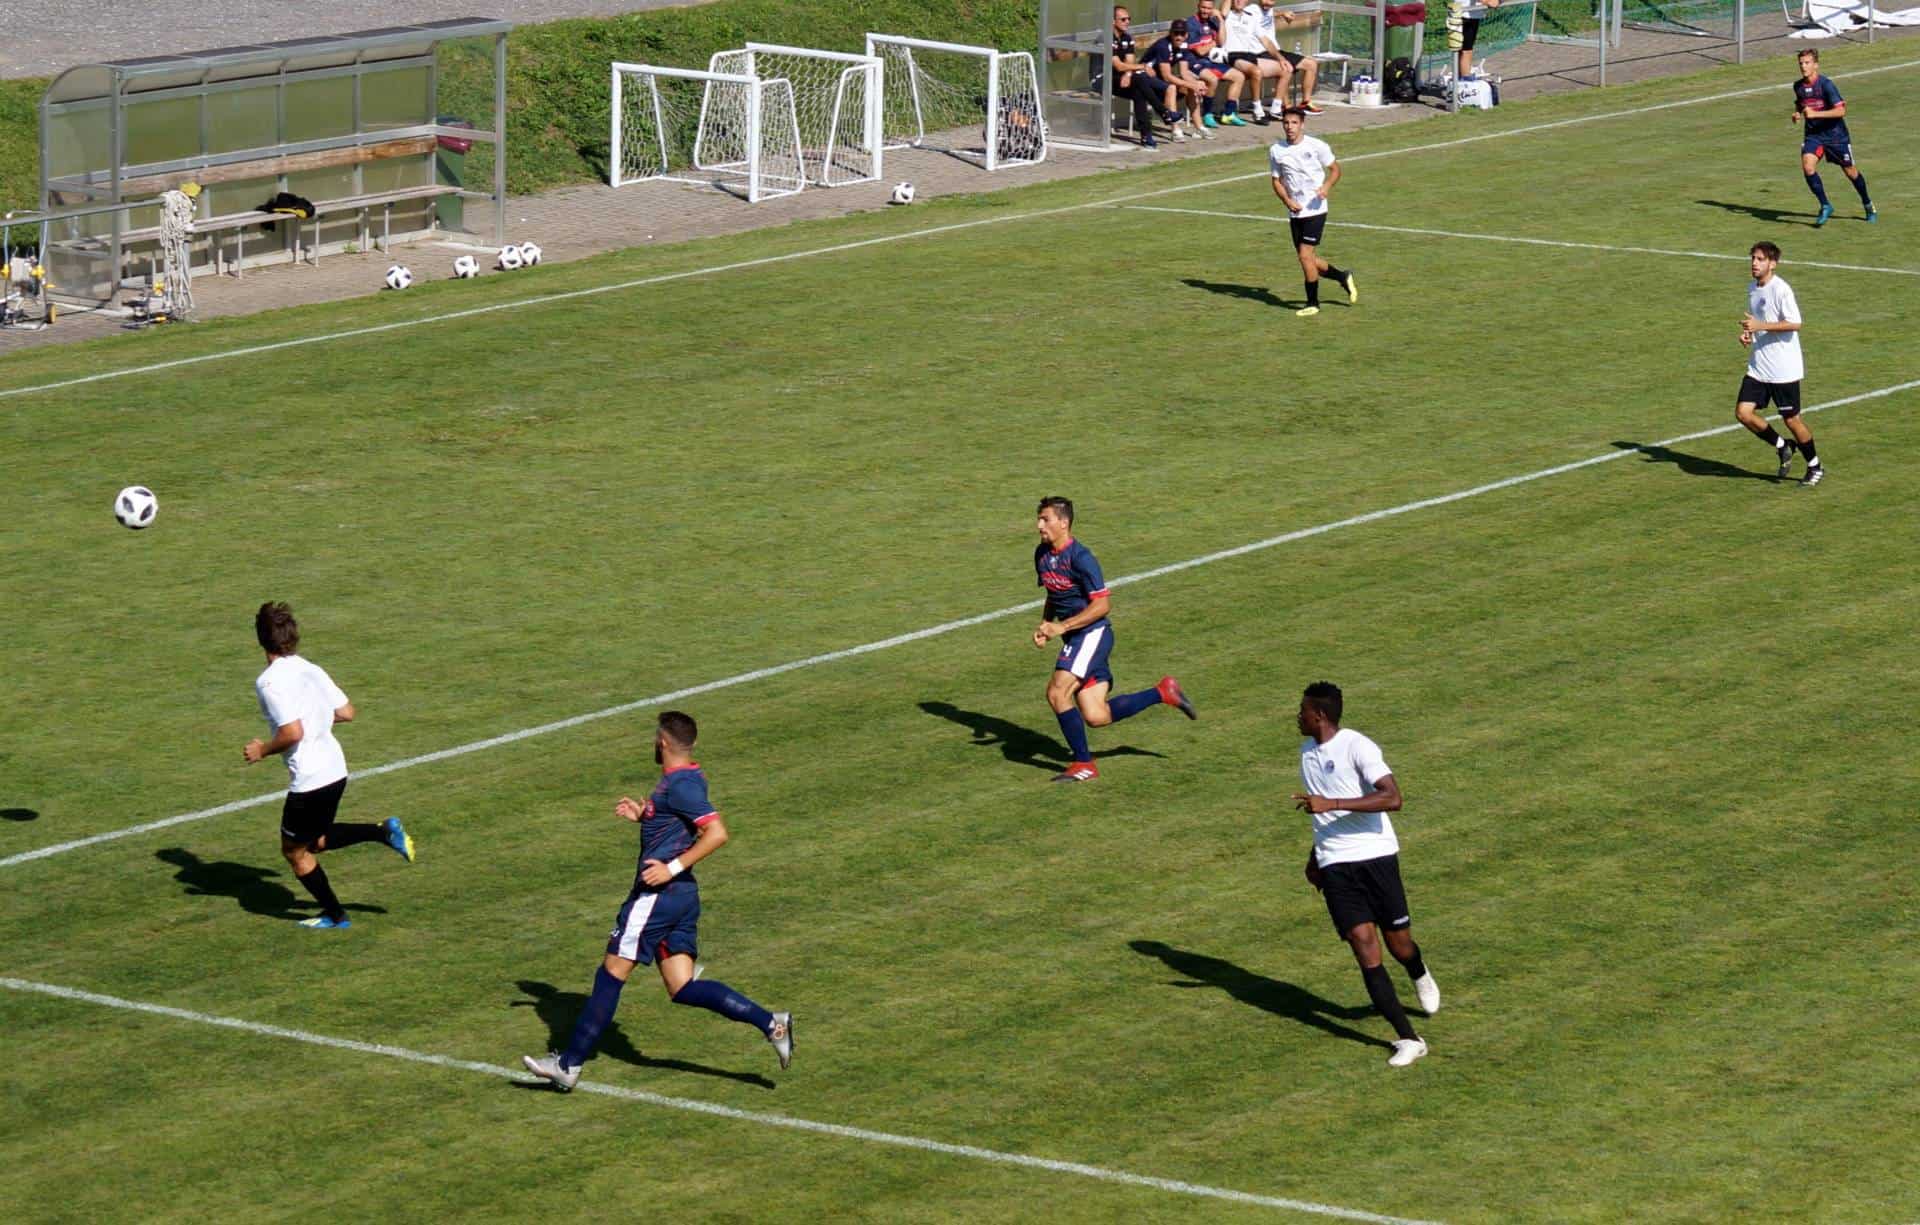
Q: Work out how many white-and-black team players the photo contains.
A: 4